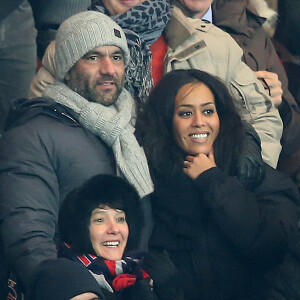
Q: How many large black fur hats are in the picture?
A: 1